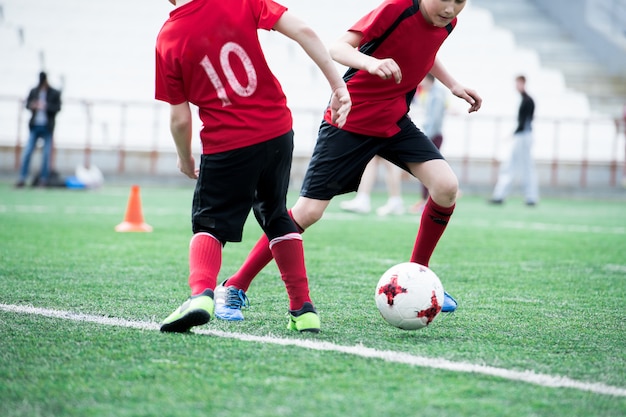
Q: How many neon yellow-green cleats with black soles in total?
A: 2